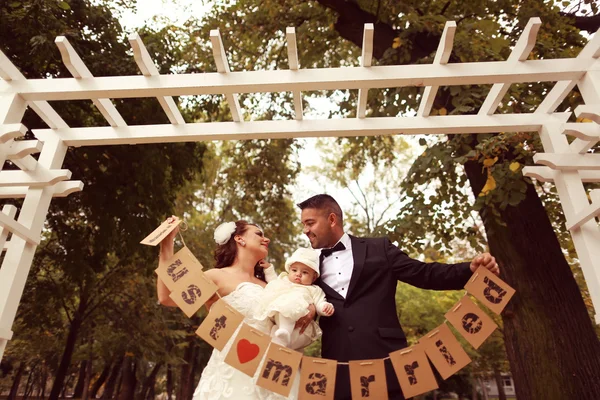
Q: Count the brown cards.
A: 12